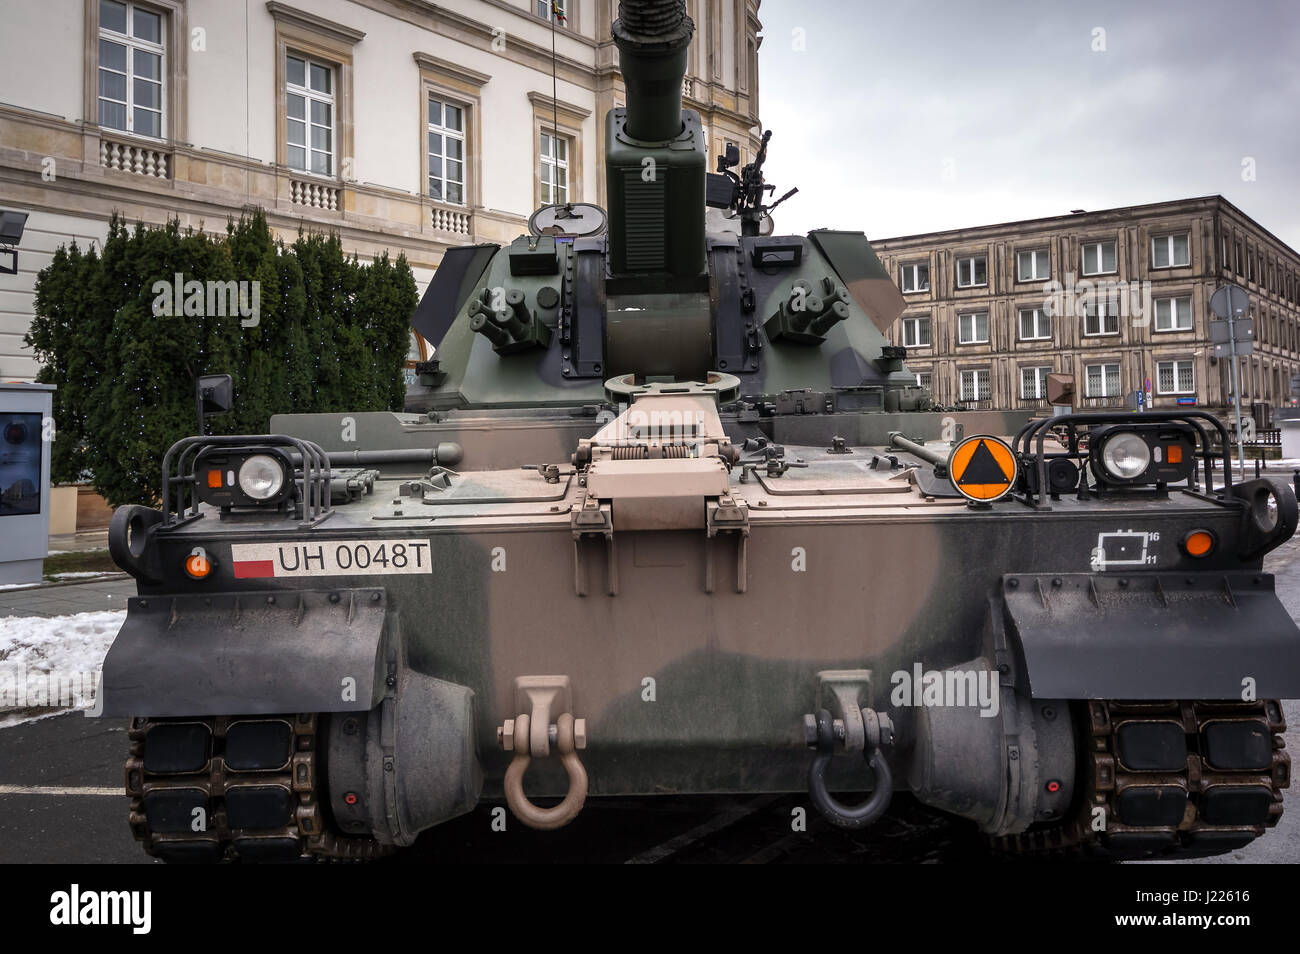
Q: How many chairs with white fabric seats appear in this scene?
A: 0